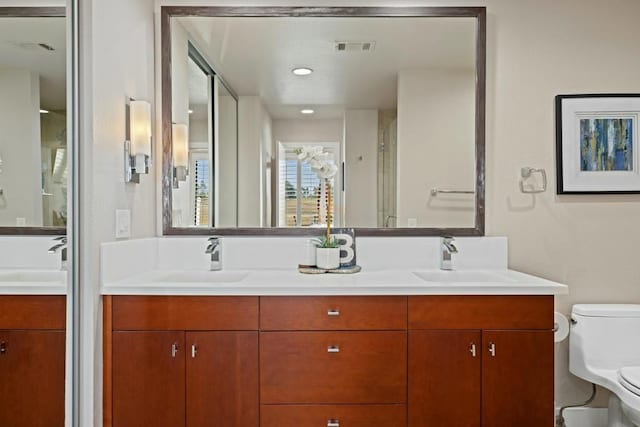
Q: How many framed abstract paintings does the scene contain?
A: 1